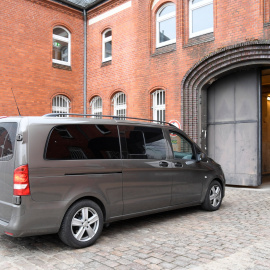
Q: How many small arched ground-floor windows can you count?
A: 4